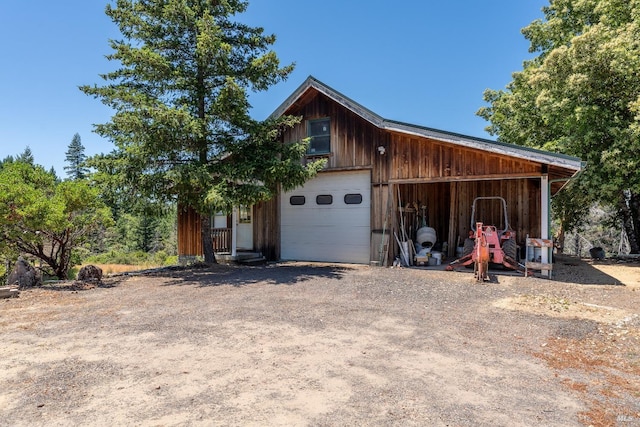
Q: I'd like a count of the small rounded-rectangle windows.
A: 3